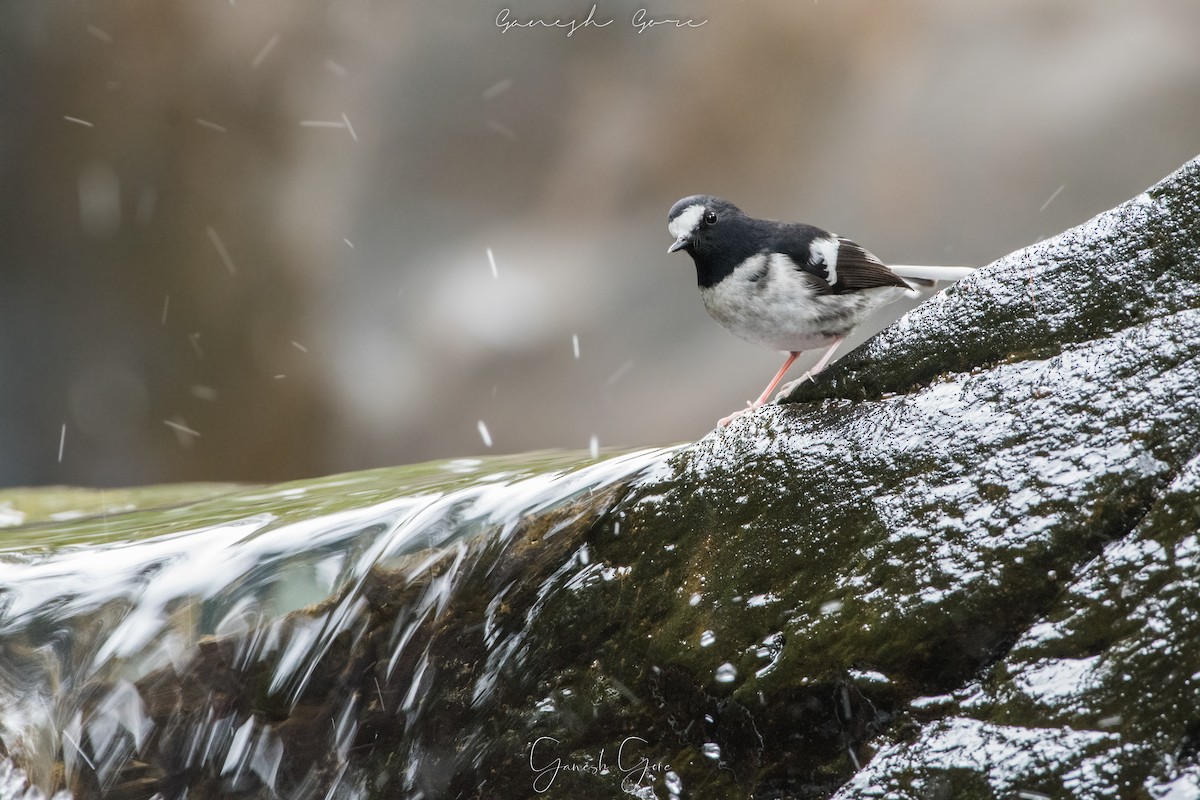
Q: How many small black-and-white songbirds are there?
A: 1